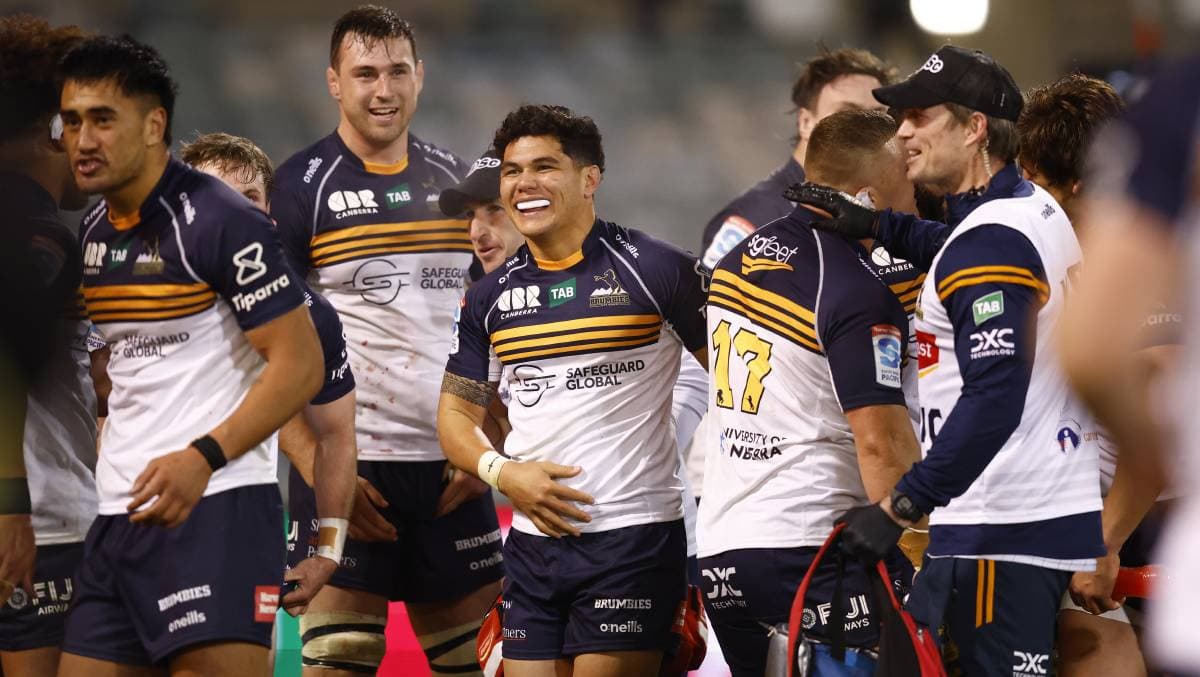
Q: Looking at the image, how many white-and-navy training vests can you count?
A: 1